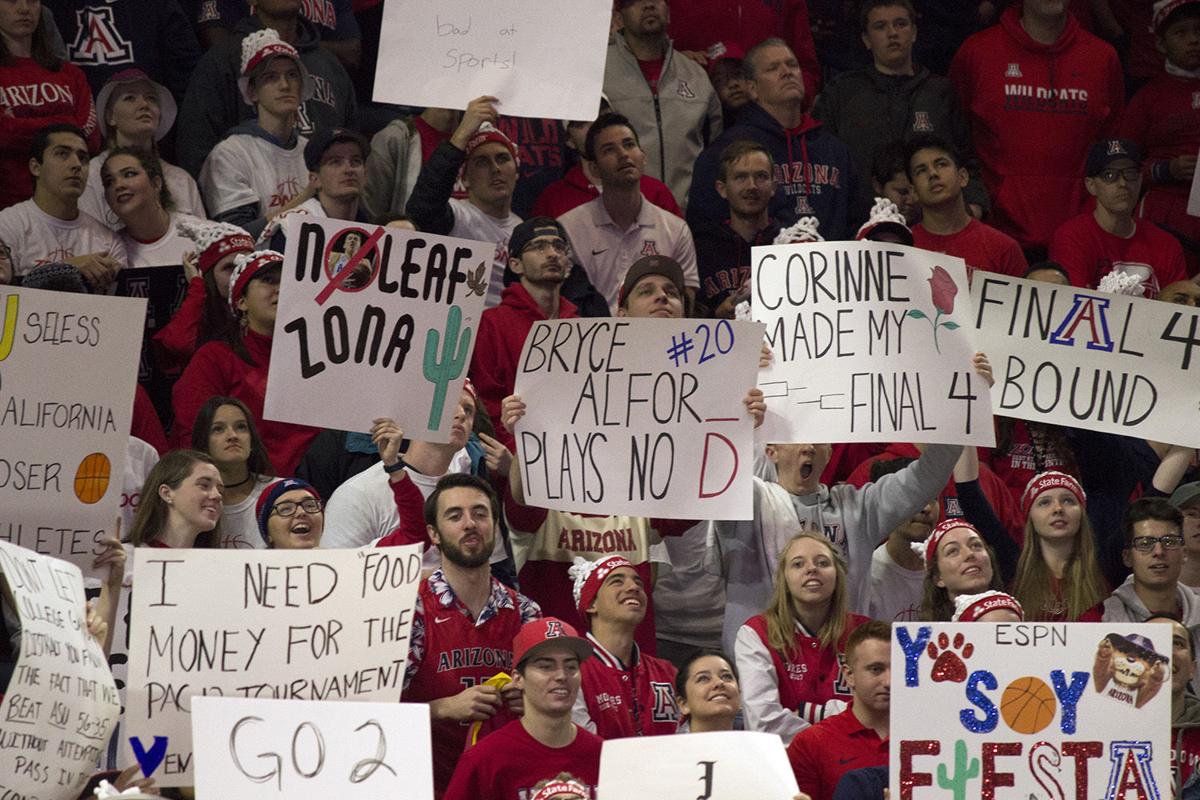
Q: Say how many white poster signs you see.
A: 11